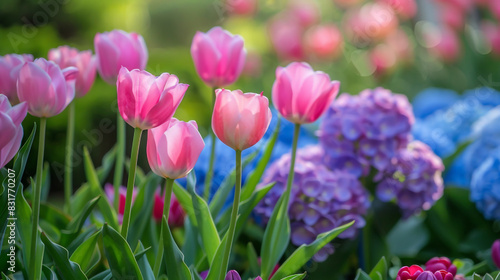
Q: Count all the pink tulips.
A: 10